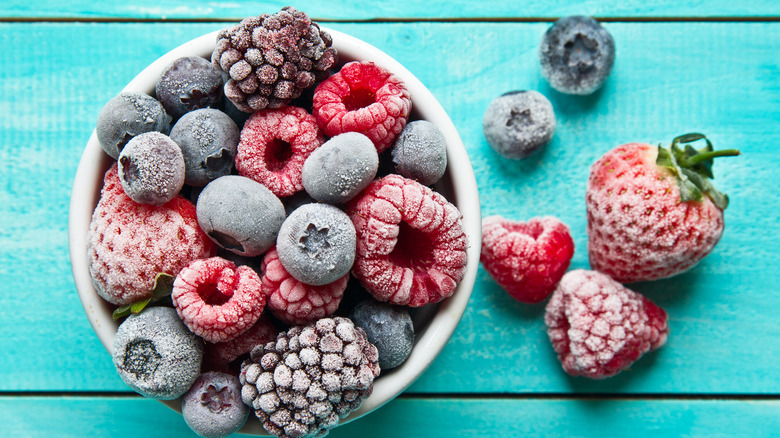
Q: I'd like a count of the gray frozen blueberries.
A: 13